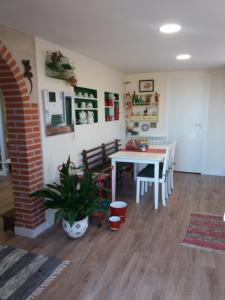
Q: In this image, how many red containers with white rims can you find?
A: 2